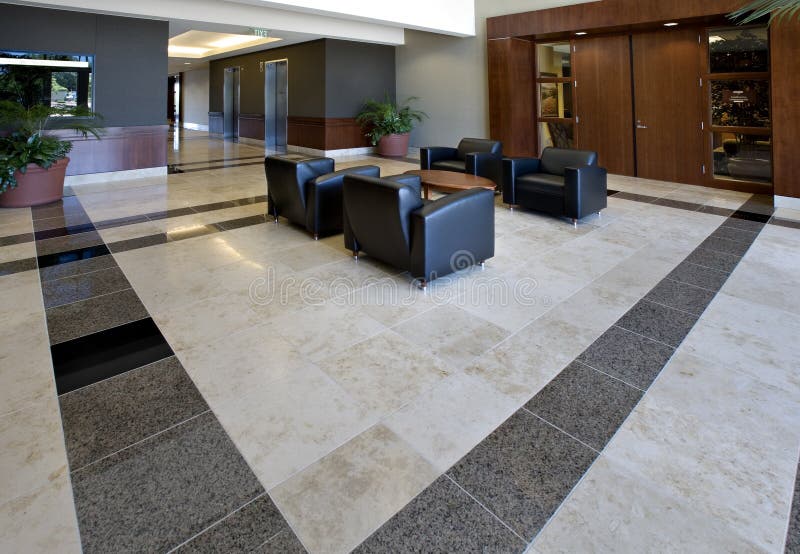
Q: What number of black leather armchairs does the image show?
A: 4